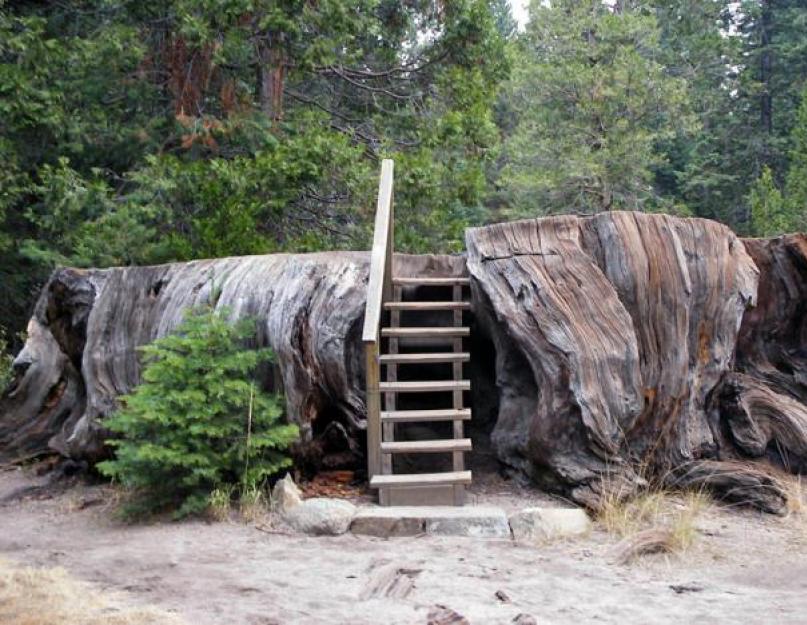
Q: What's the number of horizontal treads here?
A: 8